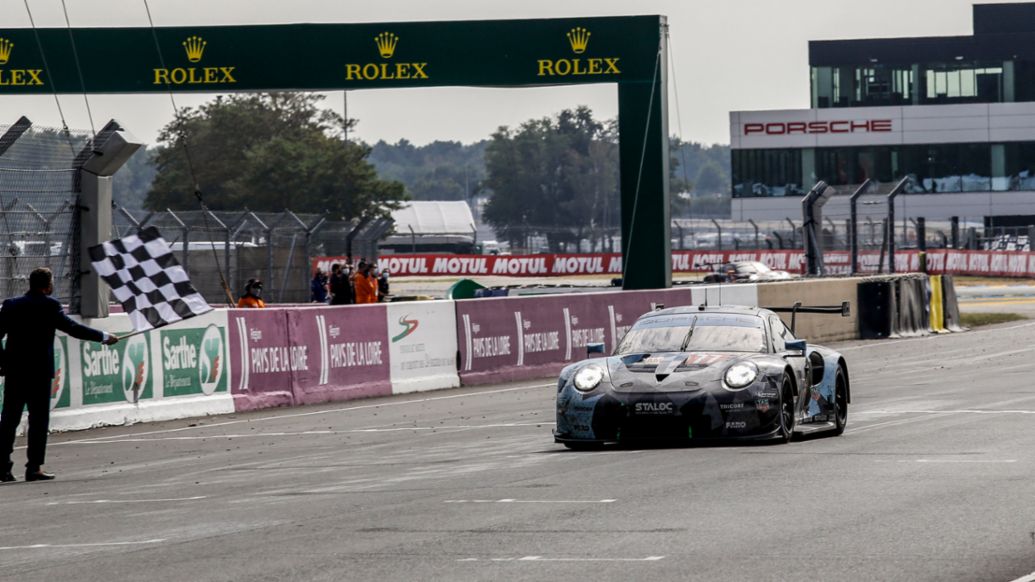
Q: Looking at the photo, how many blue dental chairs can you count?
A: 0